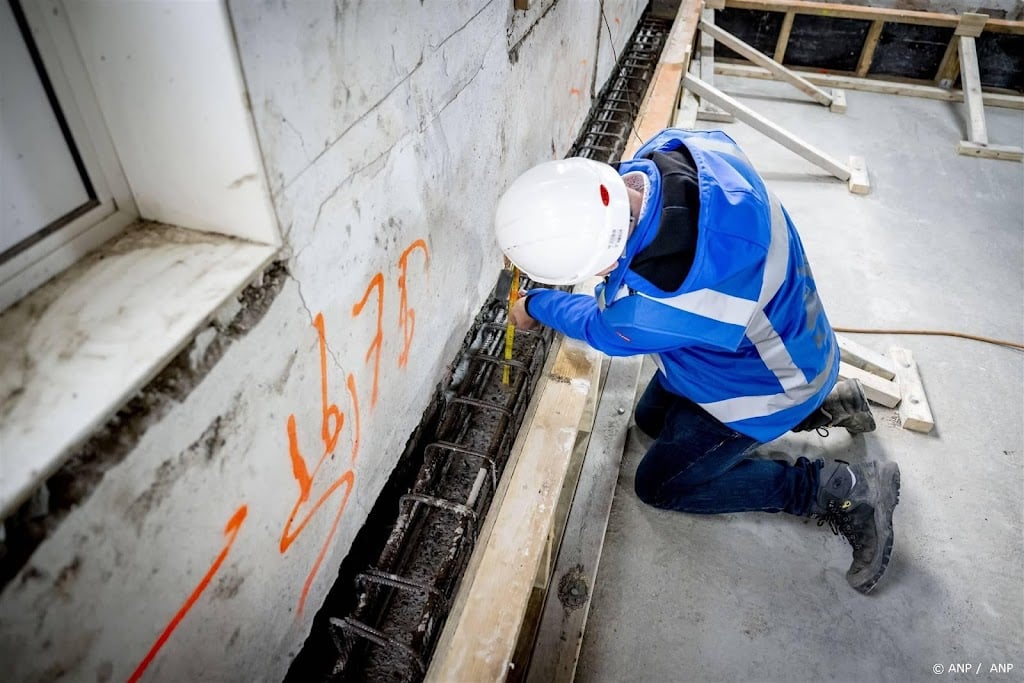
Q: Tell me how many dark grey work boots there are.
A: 2